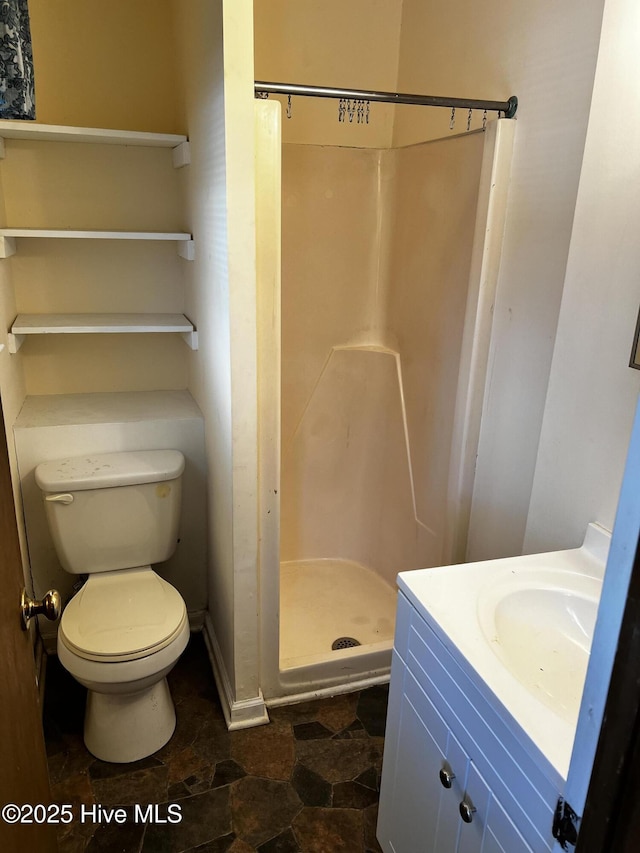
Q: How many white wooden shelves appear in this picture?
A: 3